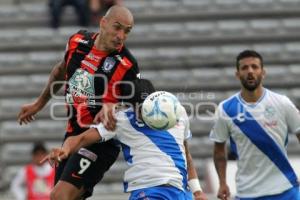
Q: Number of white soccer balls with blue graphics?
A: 1